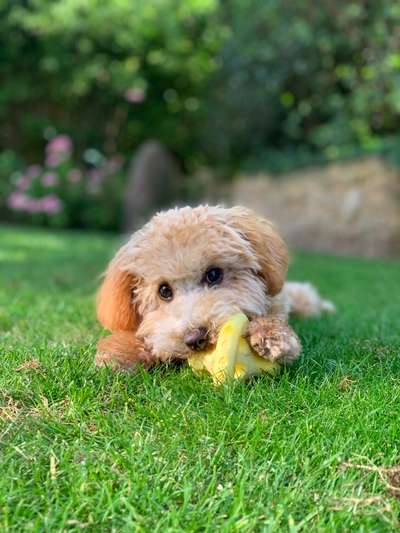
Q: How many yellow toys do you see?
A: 1